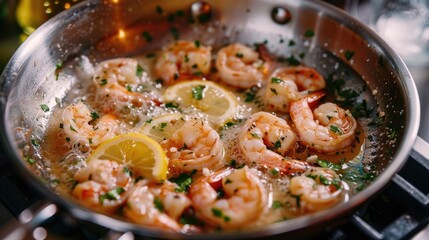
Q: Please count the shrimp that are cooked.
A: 12